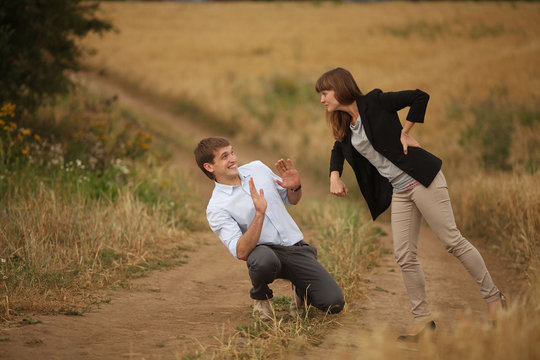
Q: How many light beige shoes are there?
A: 2